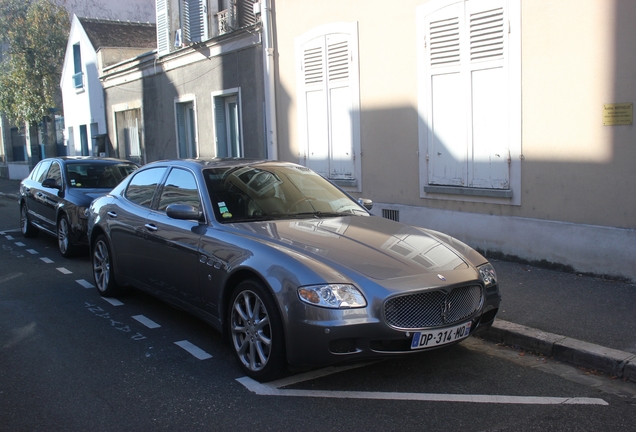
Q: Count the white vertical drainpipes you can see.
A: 1